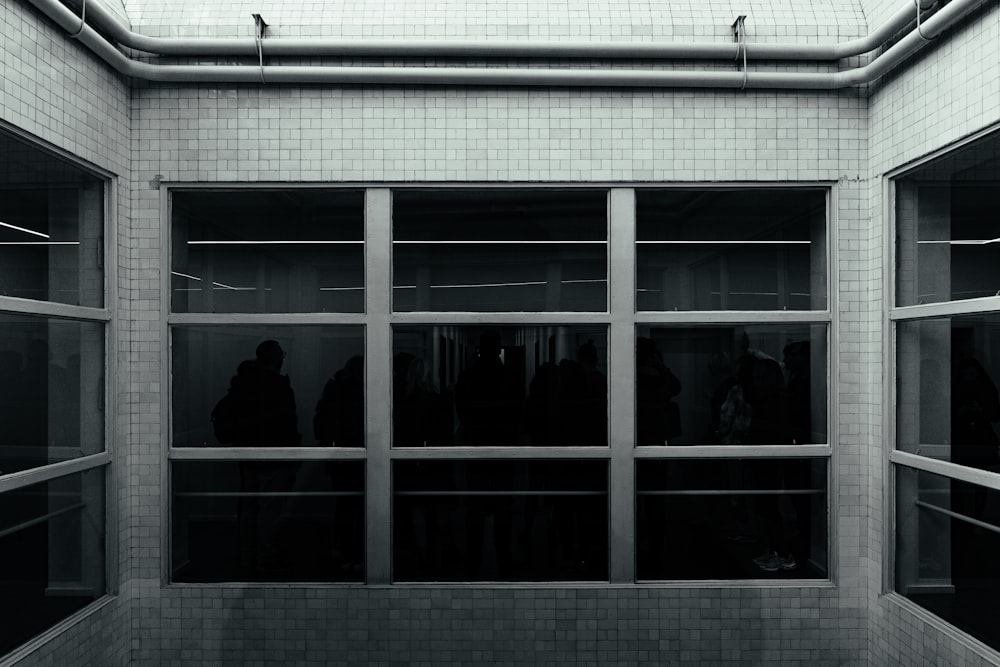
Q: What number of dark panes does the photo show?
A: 15